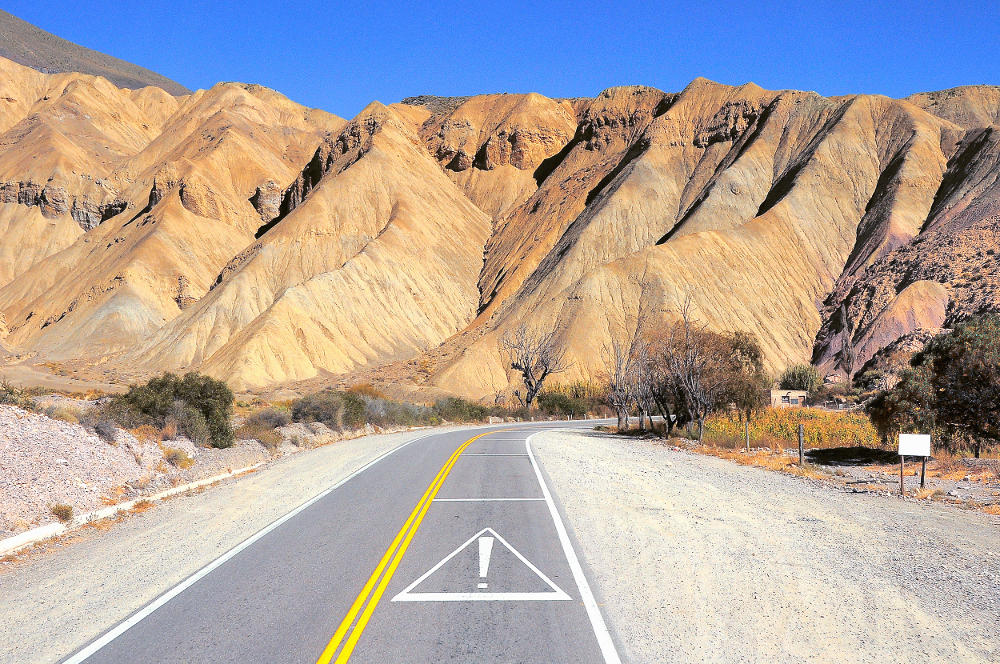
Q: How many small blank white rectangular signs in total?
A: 1